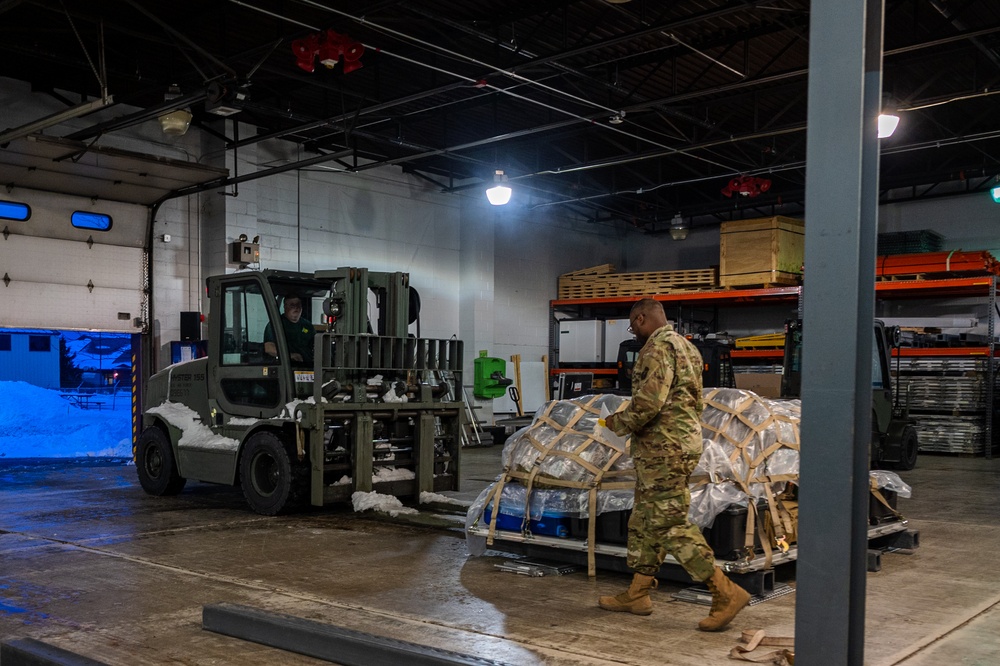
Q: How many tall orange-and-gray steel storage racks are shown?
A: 2